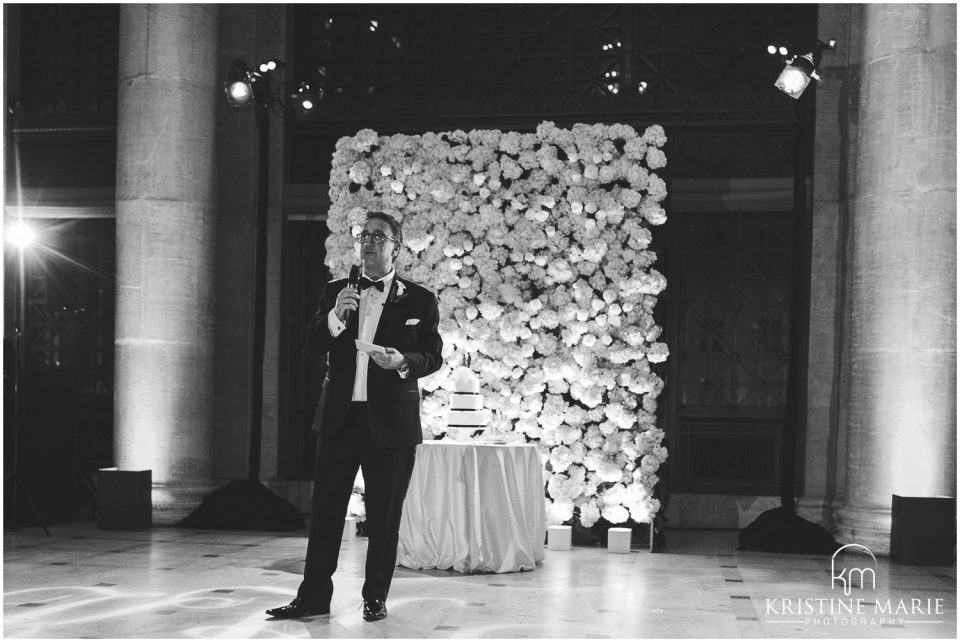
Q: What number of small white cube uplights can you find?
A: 3